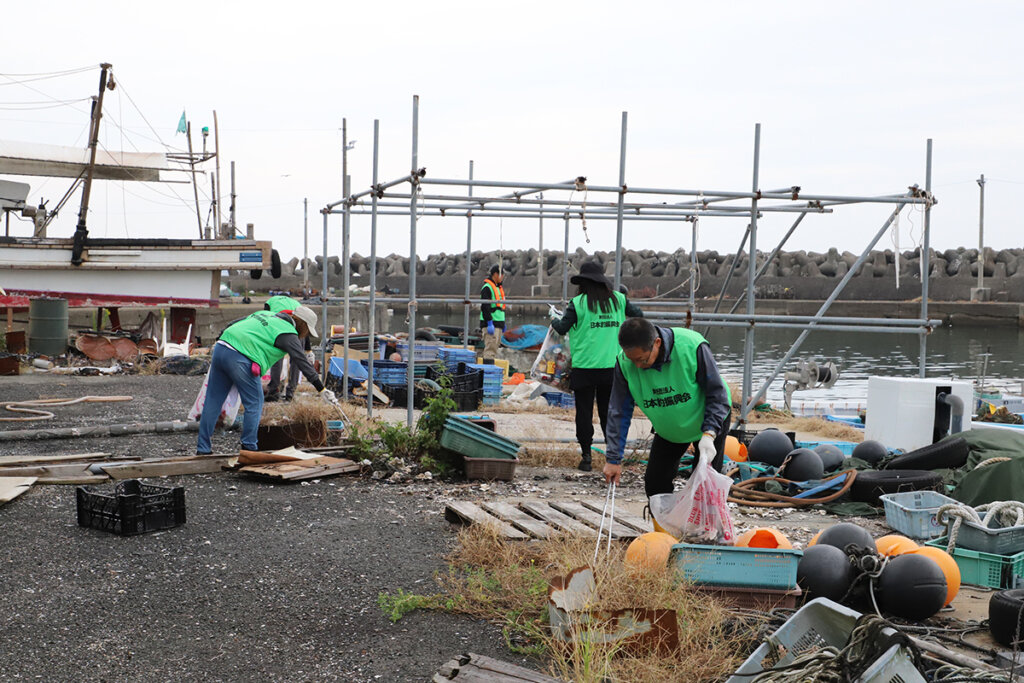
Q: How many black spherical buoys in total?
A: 7